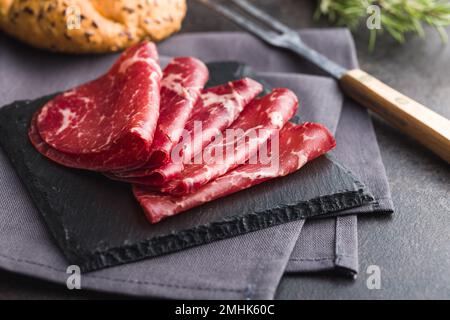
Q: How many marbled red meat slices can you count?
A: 5